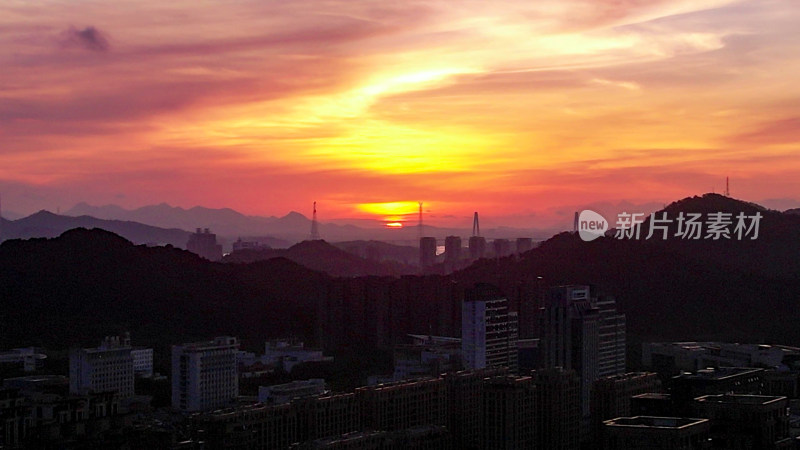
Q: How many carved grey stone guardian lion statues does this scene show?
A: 0